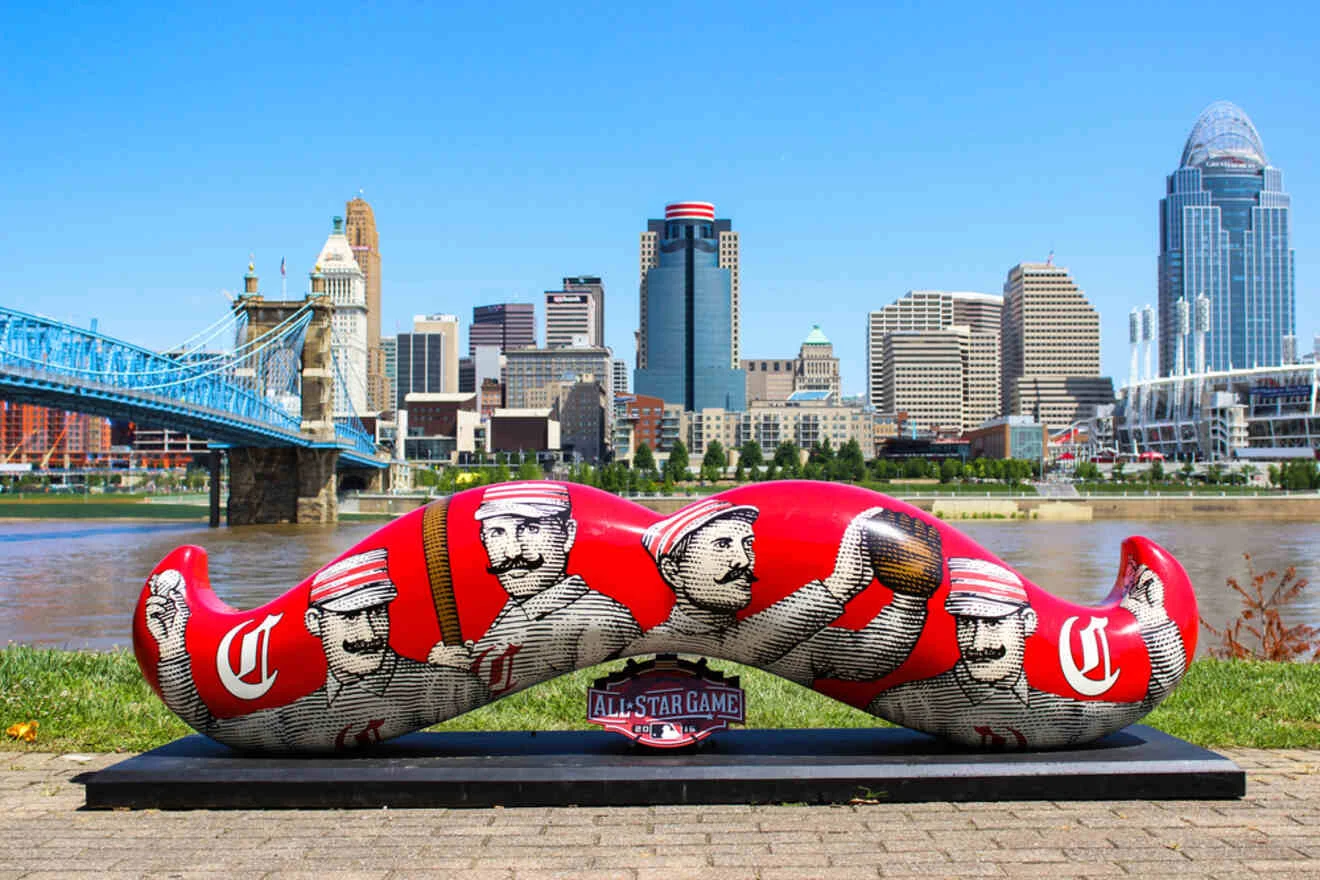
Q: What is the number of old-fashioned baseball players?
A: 4